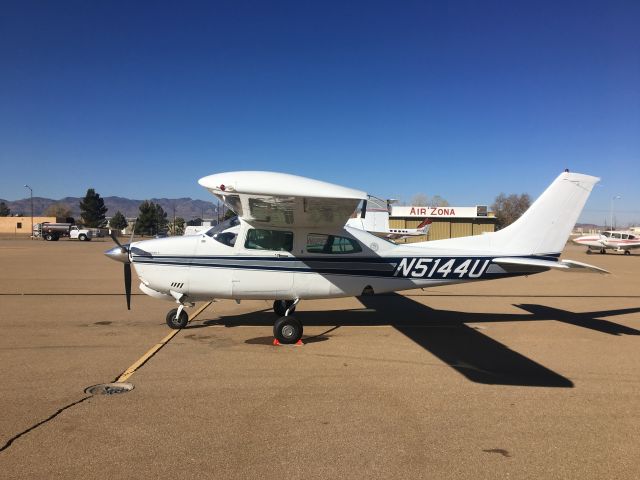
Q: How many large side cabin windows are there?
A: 2